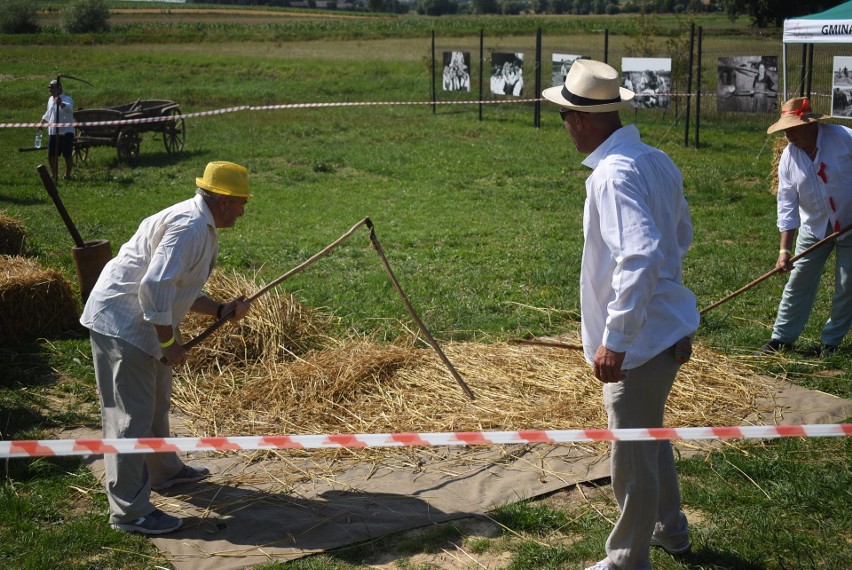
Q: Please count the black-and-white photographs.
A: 6